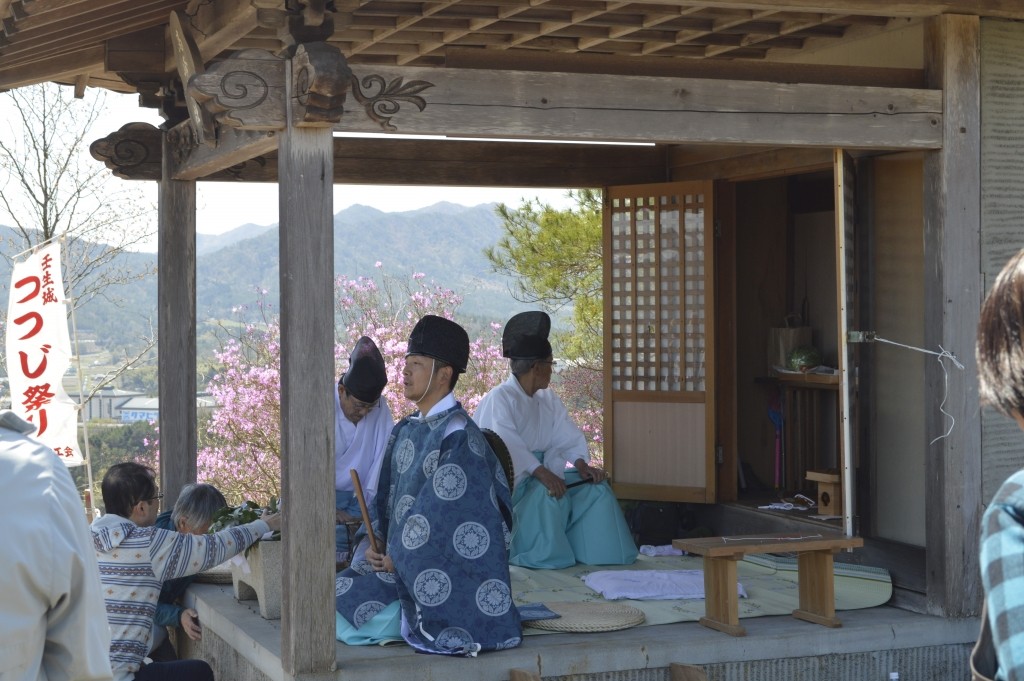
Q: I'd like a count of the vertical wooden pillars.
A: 3